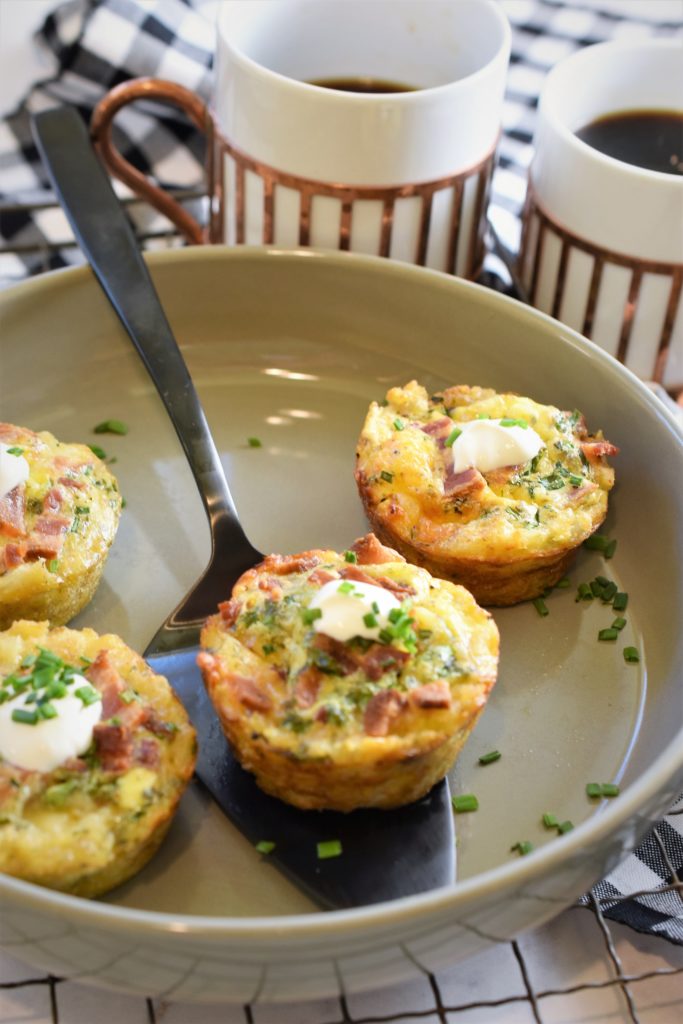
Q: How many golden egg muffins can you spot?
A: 4